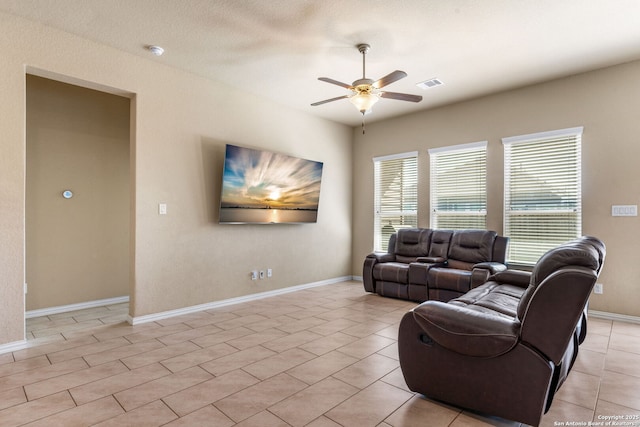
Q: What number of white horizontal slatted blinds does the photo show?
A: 3